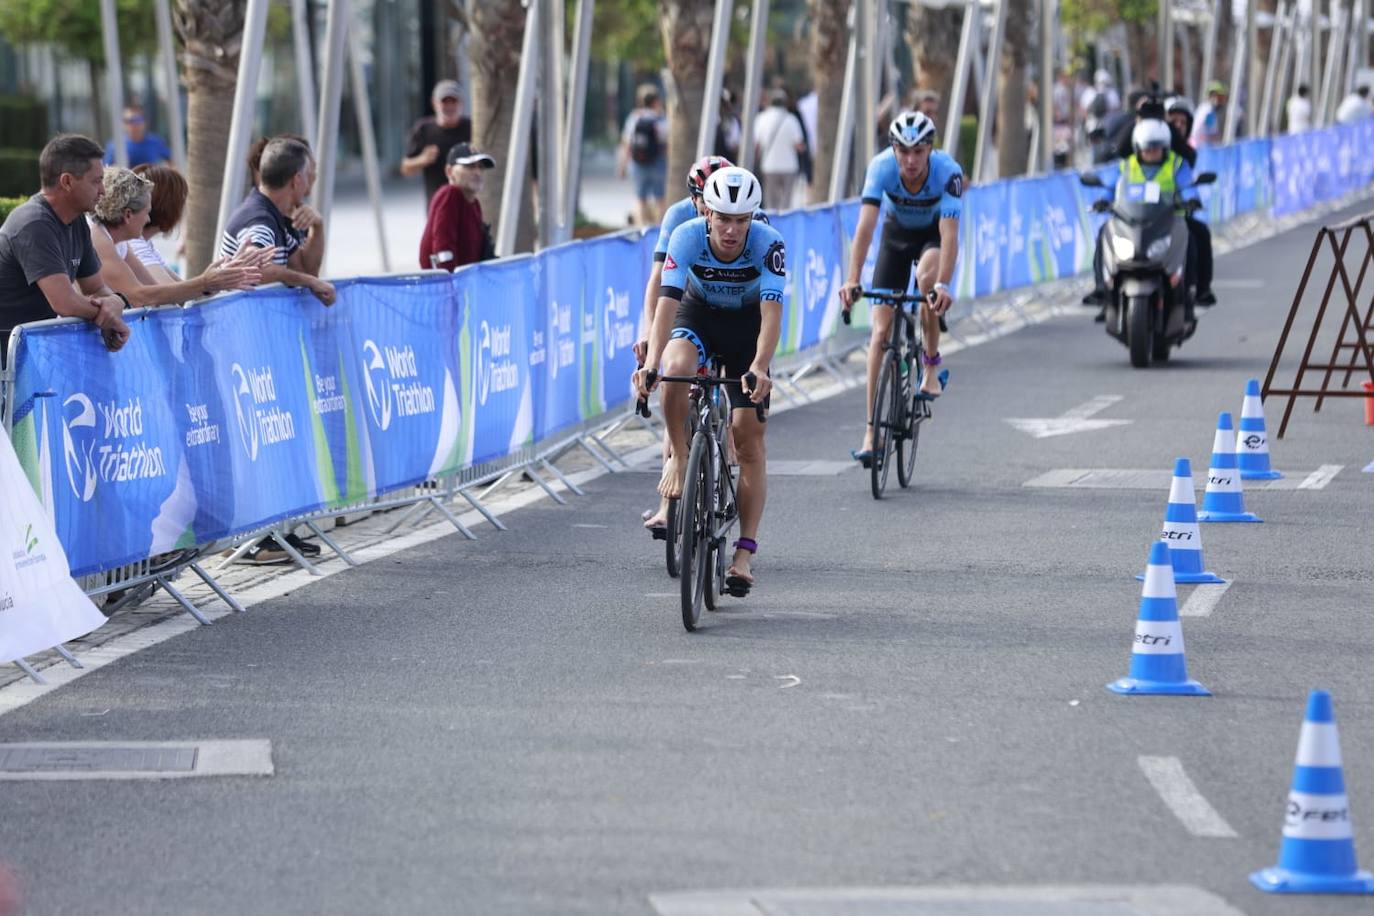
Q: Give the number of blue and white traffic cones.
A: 5